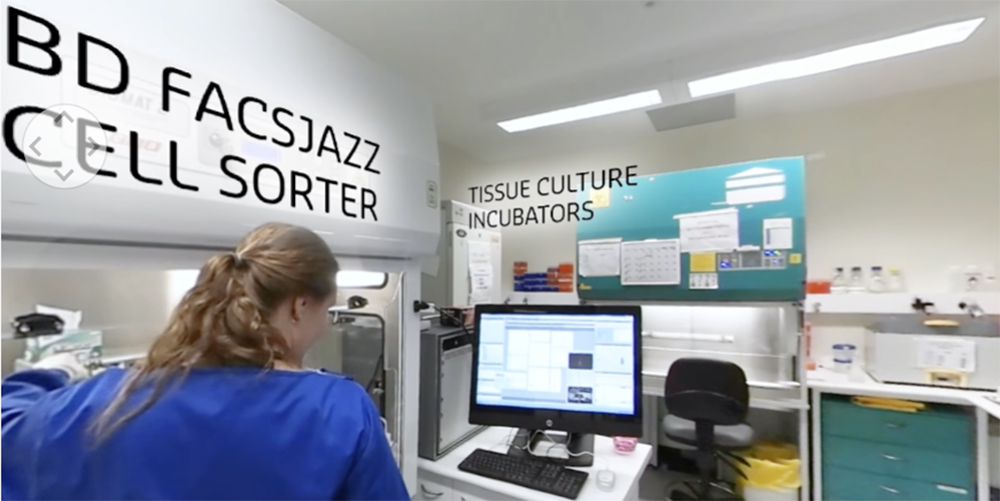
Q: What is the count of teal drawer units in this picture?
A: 1